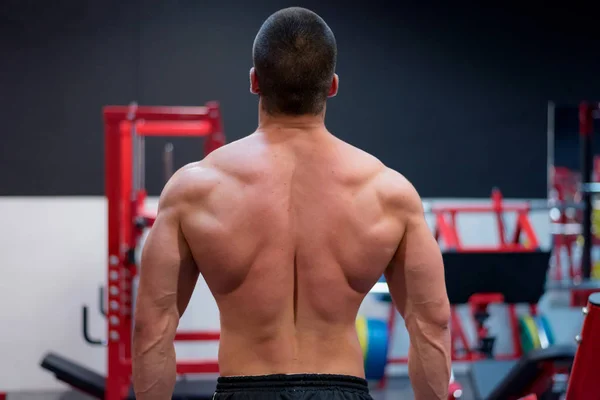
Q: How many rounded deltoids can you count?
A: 2